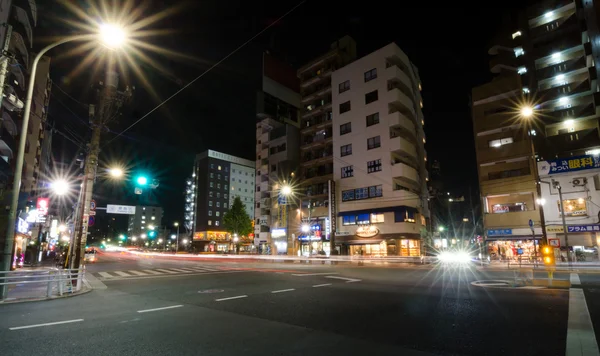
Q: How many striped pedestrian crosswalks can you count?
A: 1